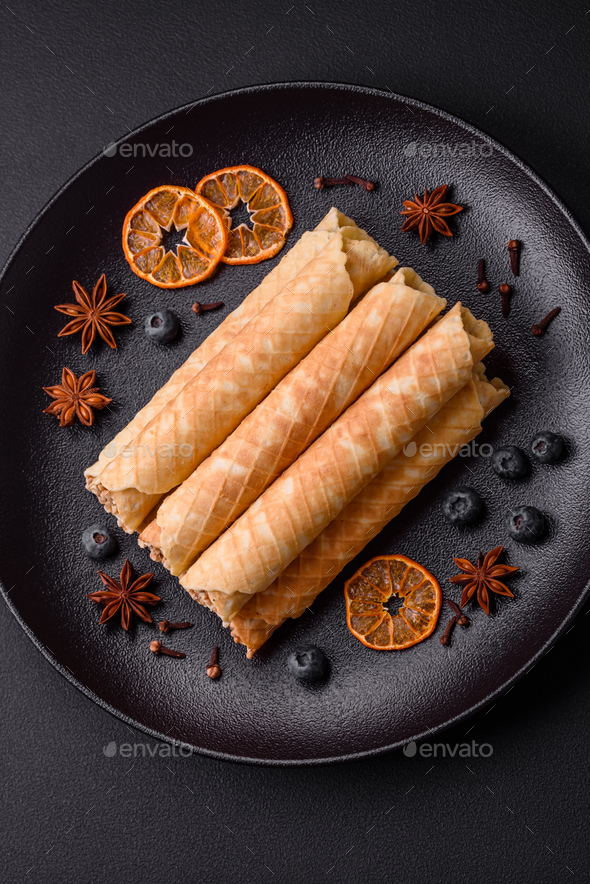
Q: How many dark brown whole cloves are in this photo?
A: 12